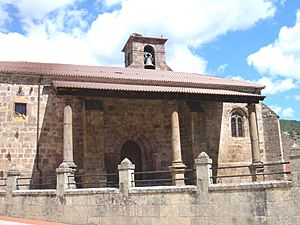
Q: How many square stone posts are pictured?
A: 5